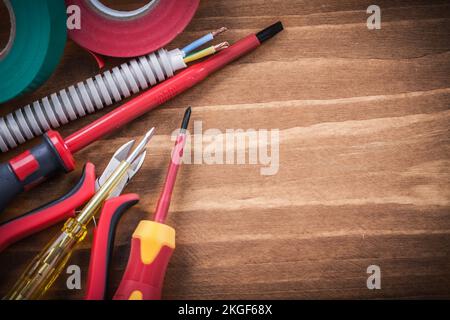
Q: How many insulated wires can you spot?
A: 2